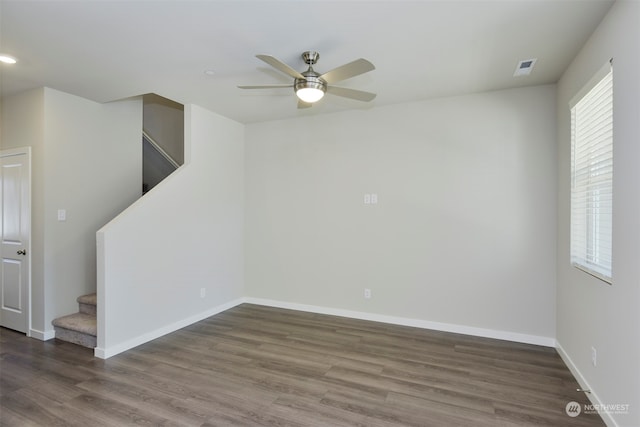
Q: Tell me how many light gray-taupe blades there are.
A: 5